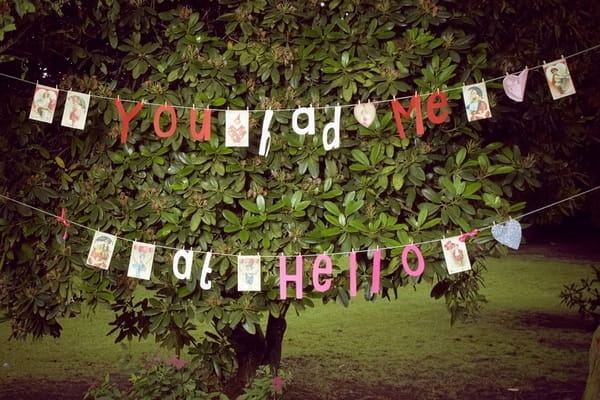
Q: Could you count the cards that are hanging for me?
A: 9